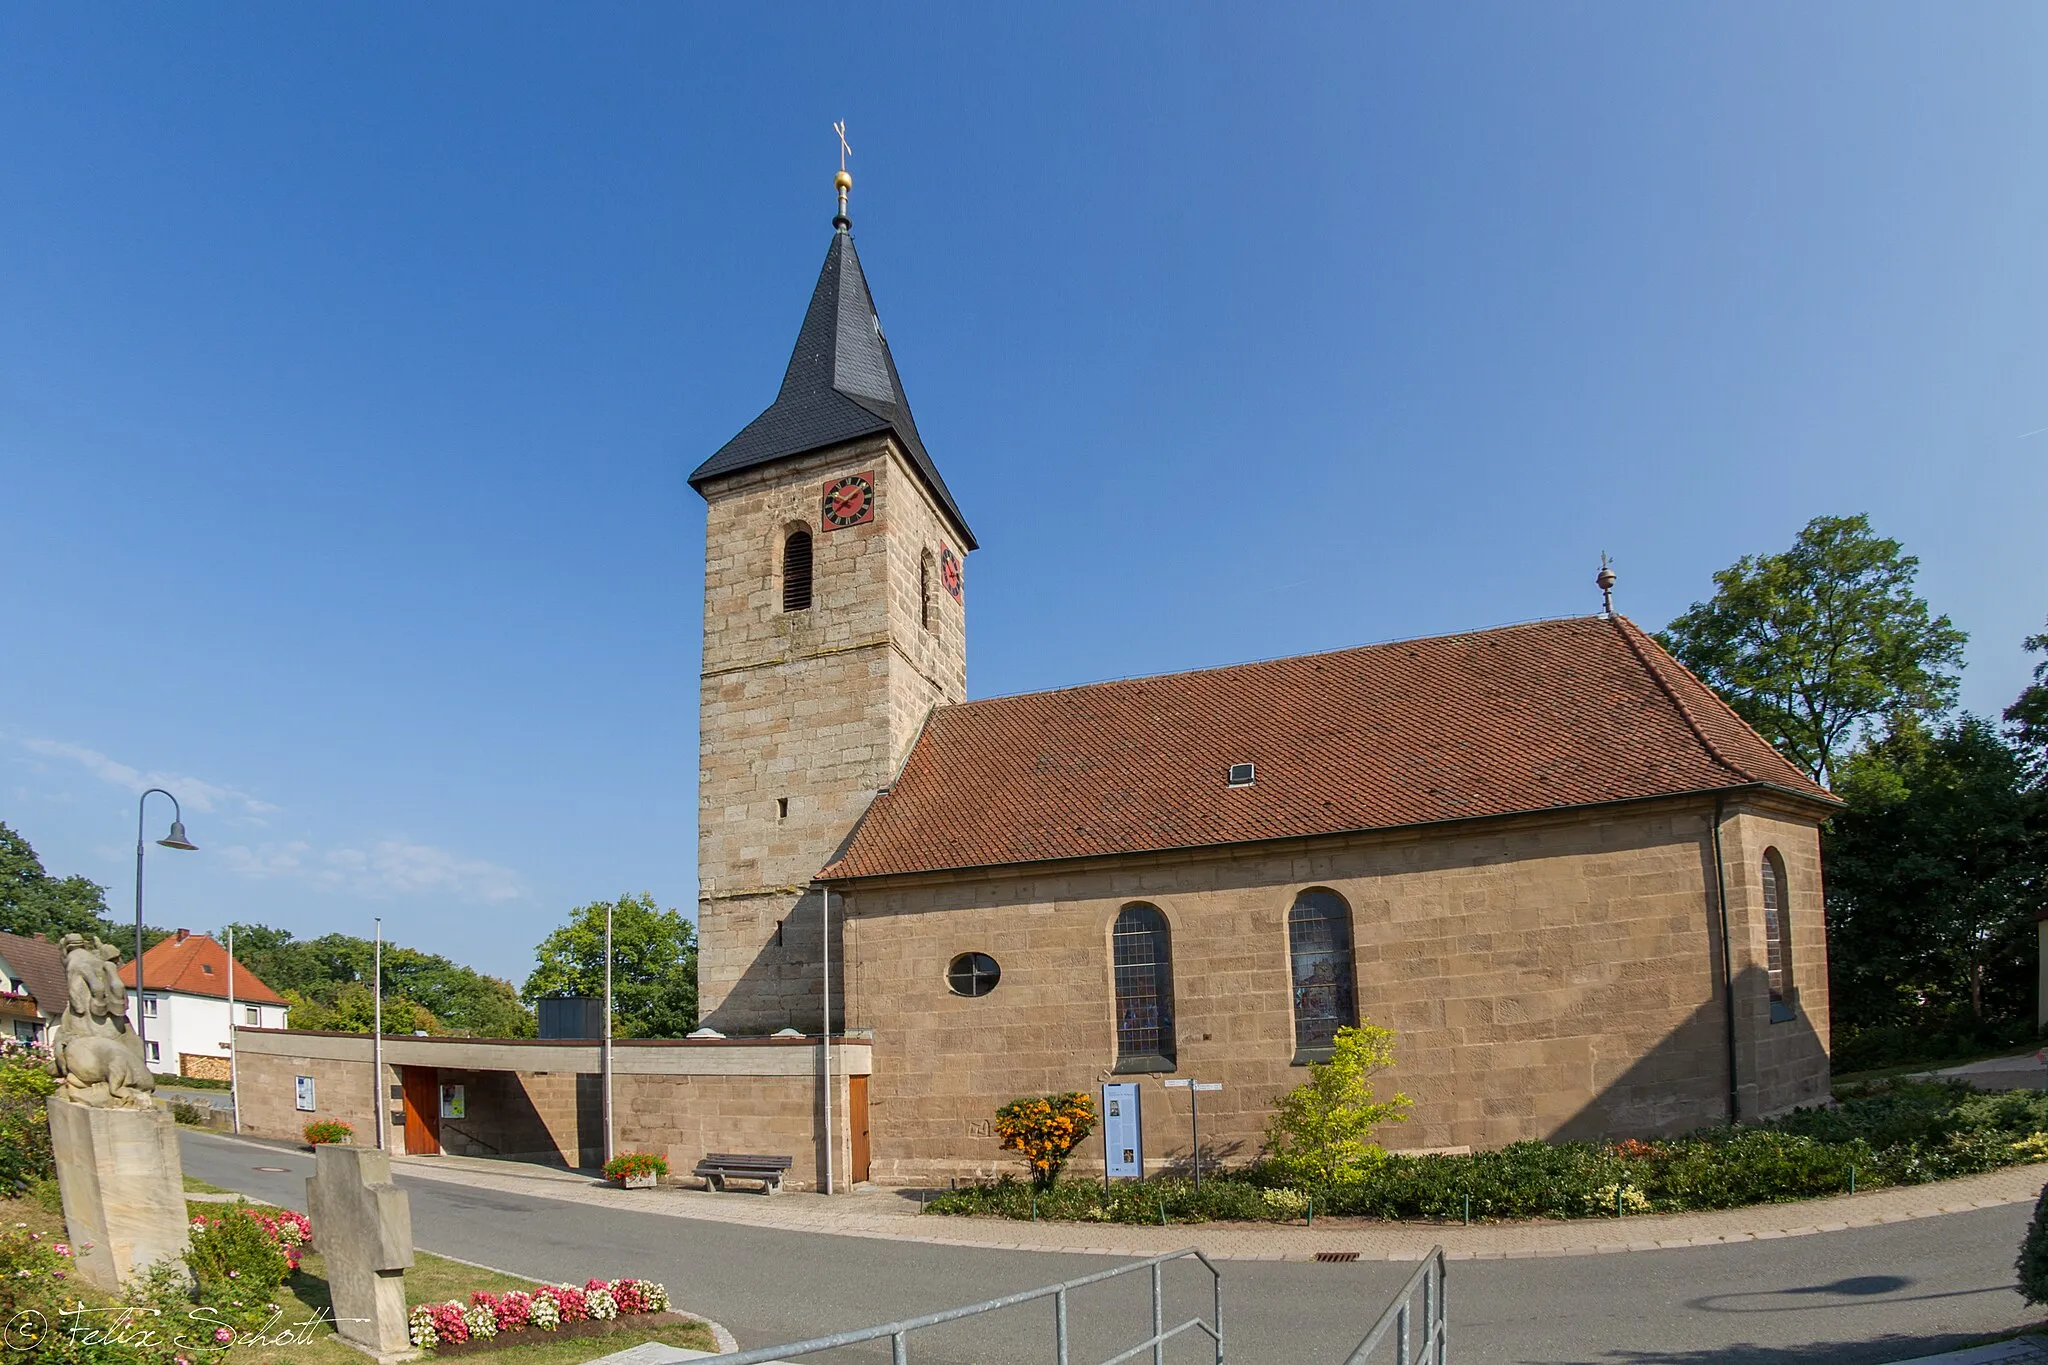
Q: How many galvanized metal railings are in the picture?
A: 2